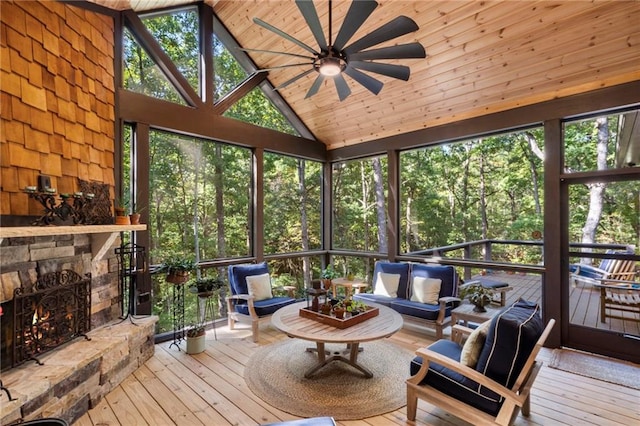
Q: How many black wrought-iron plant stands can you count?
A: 2